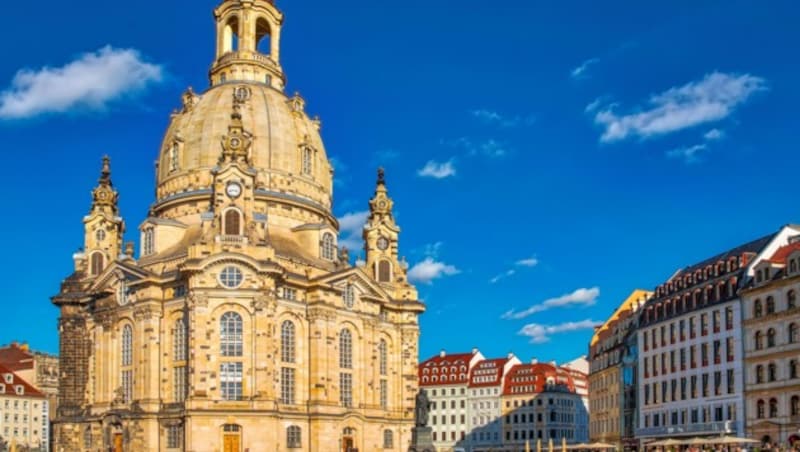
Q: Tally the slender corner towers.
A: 3